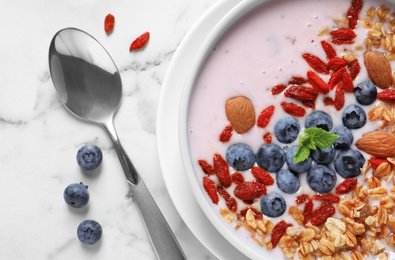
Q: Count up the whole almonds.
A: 3